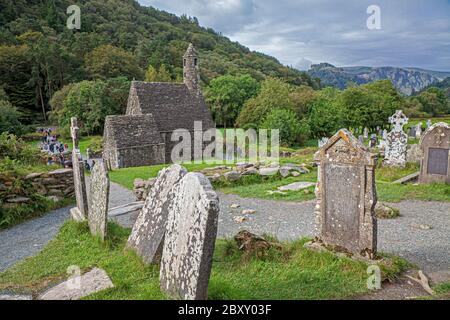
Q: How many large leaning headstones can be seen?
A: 2